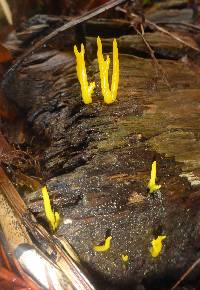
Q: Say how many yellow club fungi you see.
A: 7